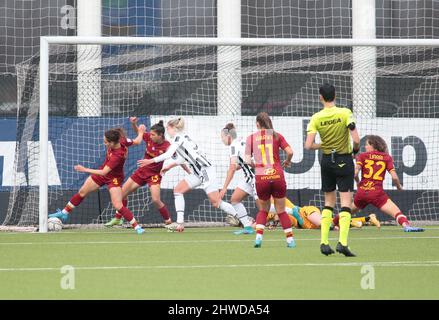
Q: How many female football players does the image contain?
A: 7